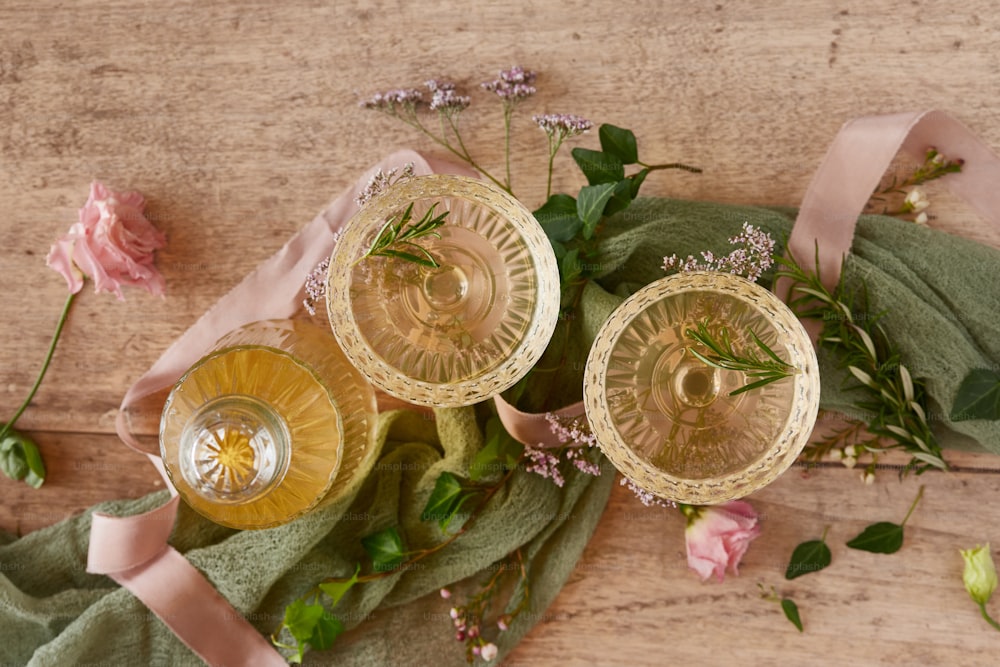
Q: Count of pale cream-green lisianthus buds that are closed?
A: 1